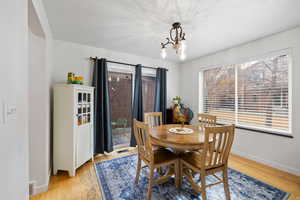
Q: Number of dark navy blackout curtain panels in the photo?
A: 3